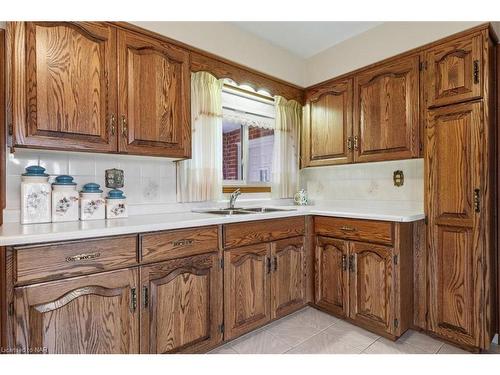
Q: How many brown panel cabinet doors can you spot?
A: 12